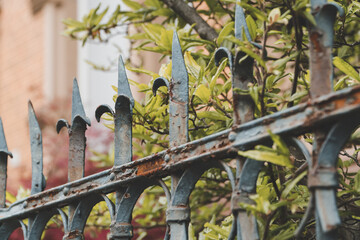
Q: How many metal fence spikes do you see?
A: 7